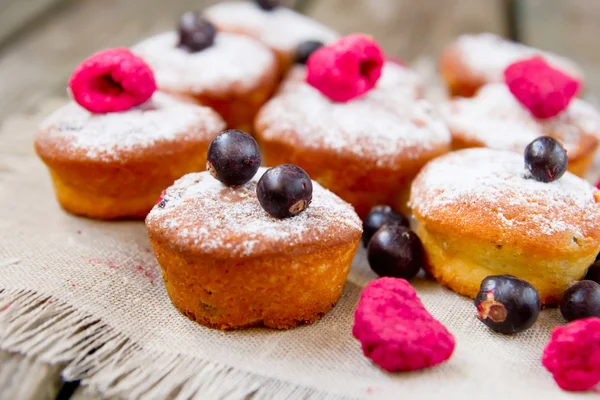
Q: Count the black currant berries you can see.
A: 11